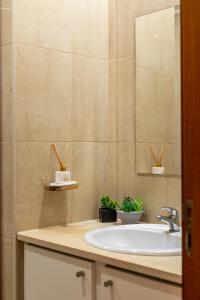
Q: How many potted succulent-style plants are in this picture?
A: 2